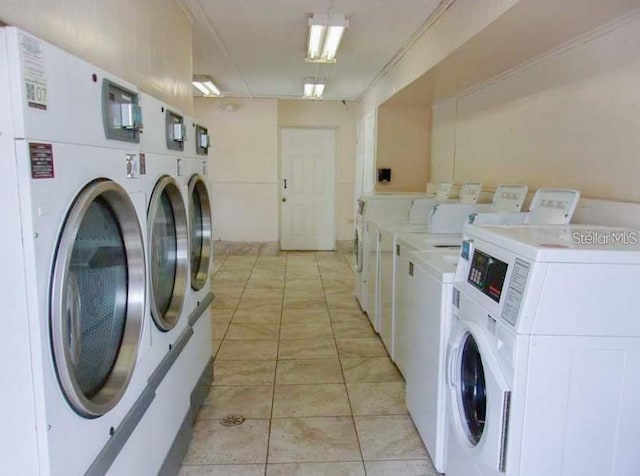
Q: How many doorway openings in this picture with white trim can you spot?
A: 2